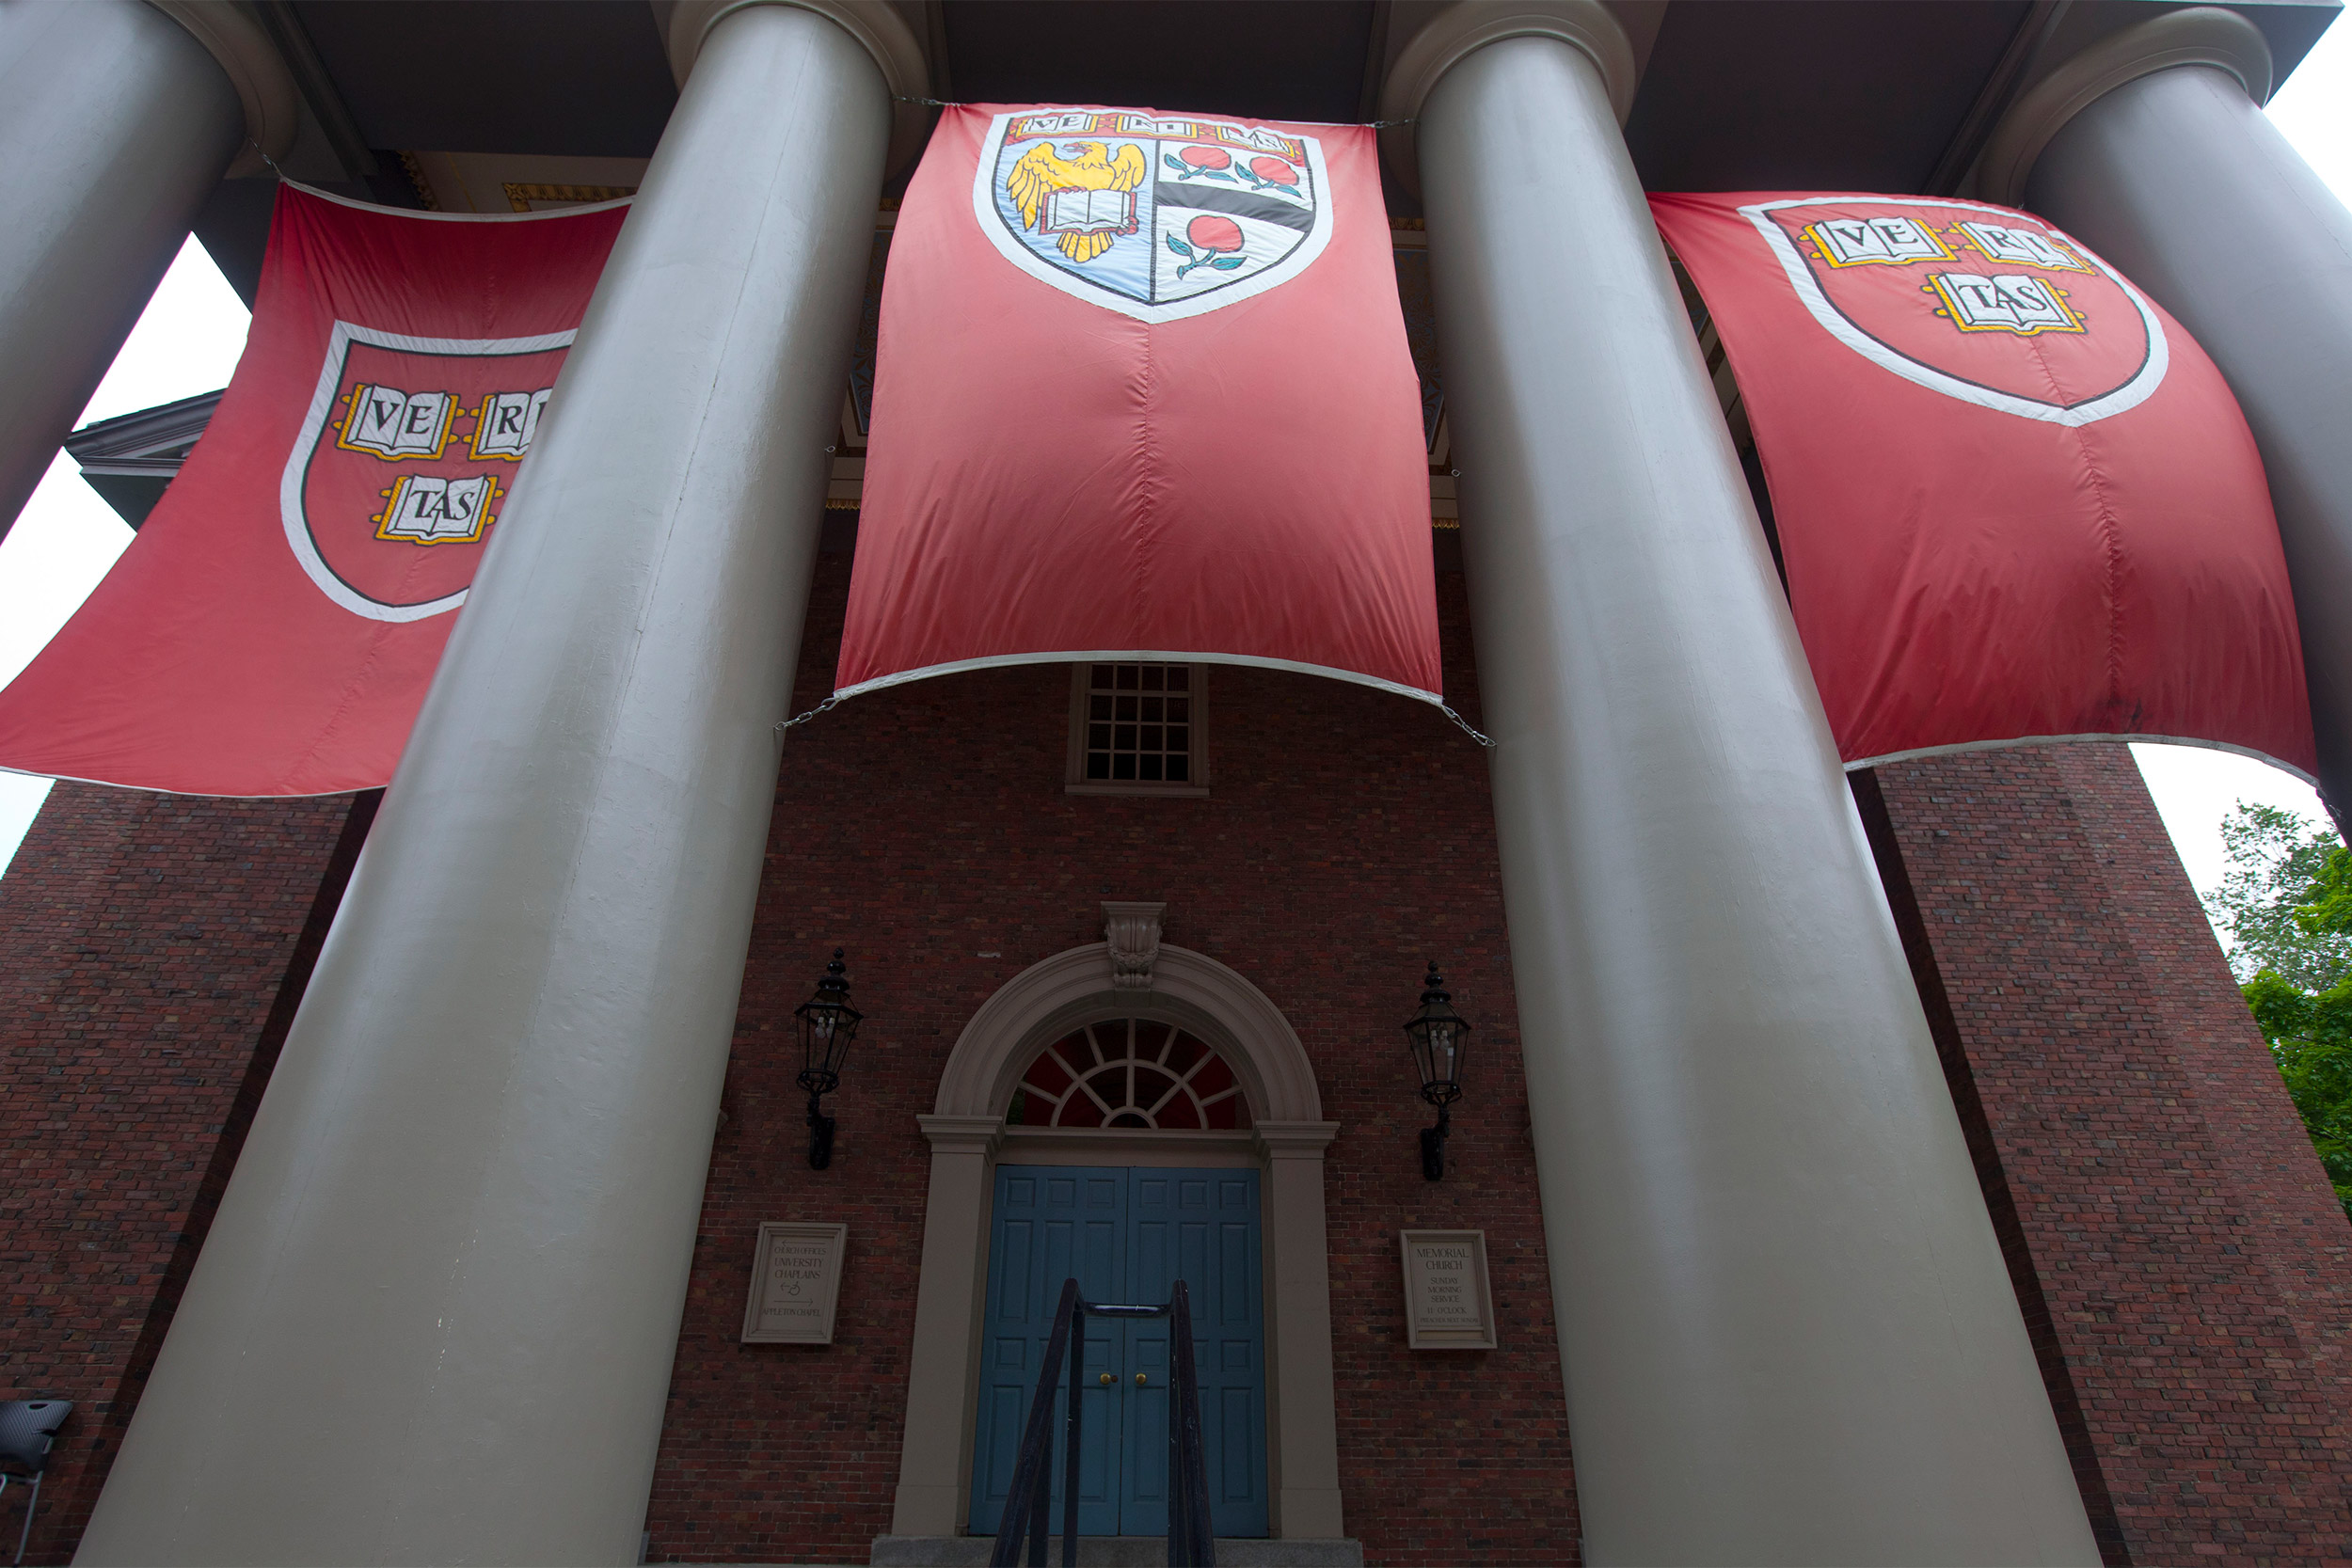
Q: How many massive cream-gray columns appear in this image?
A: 4